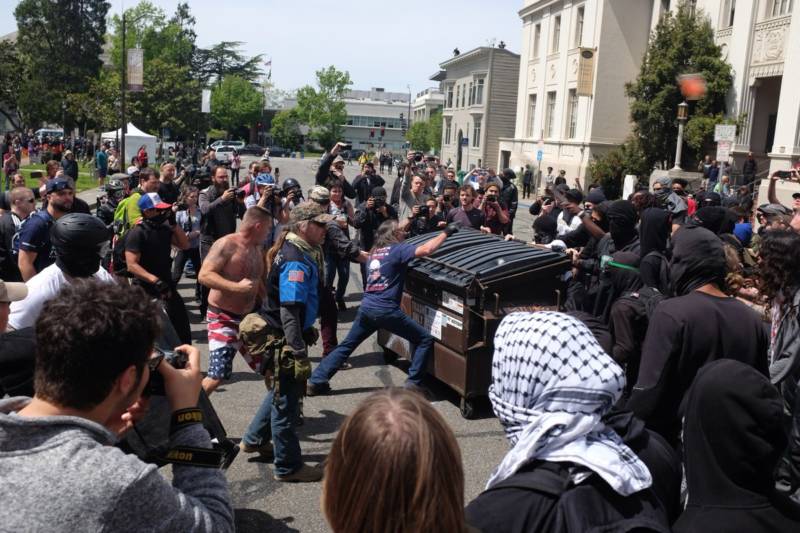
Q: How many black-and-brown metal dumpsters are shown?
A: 1